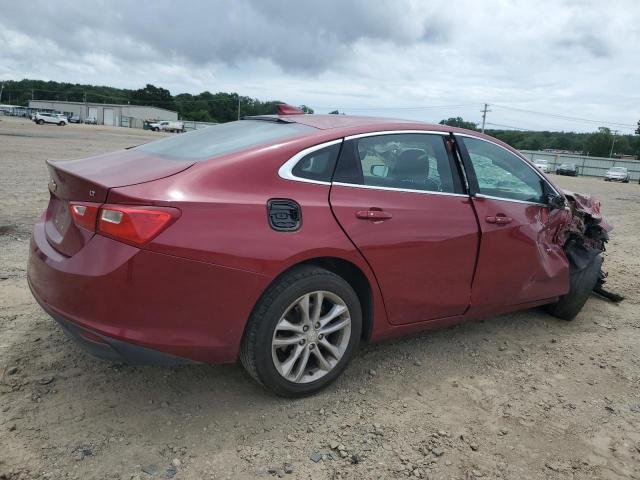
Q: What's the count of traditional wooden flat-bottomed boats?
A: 0